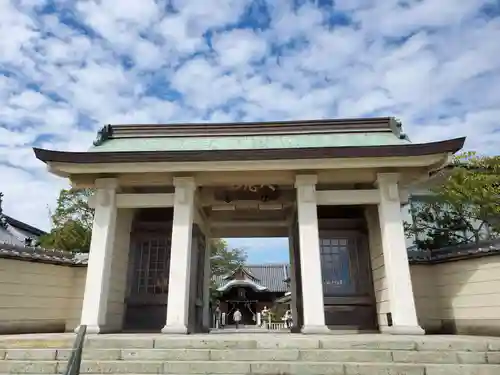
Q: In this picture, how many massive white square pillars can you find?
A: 4